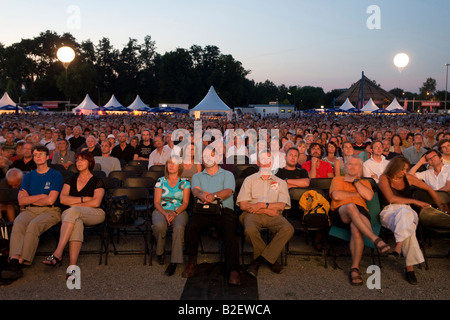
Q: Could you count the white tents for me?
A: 8